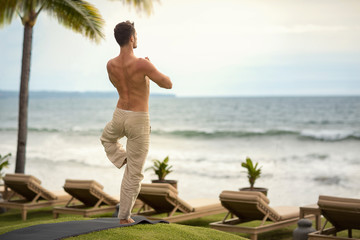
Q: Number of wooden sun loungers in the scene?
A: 5